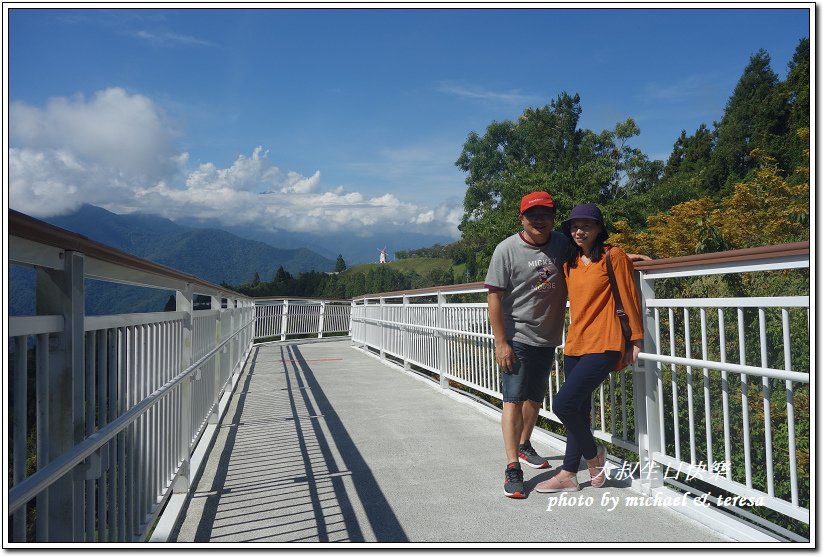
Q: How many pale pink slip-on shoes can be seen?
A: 2